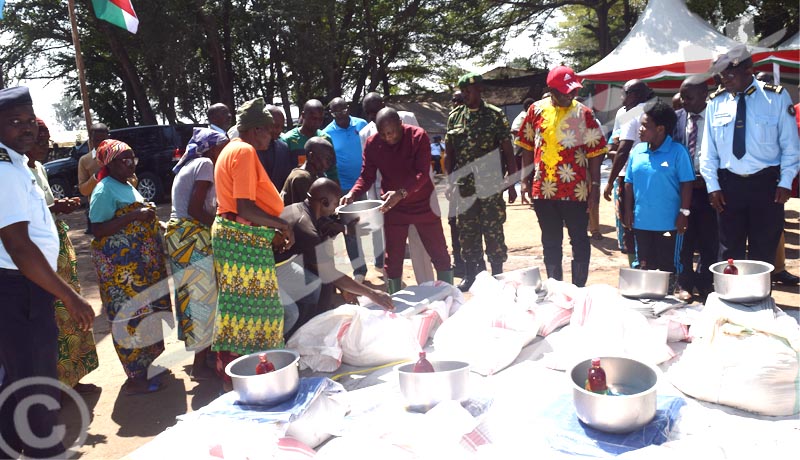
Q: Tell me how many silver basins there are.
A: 7